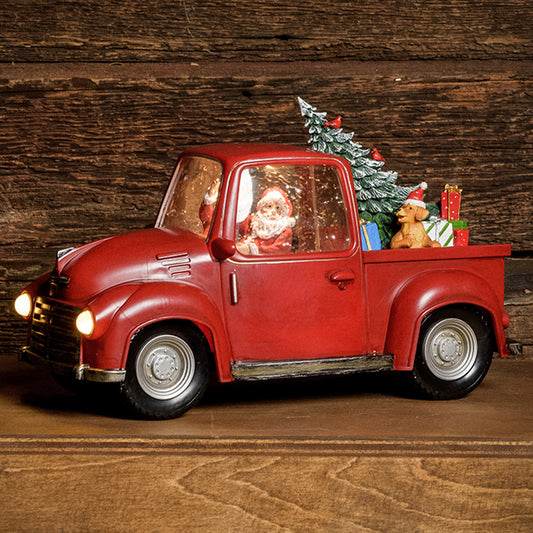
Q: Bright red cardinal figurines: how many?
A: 2